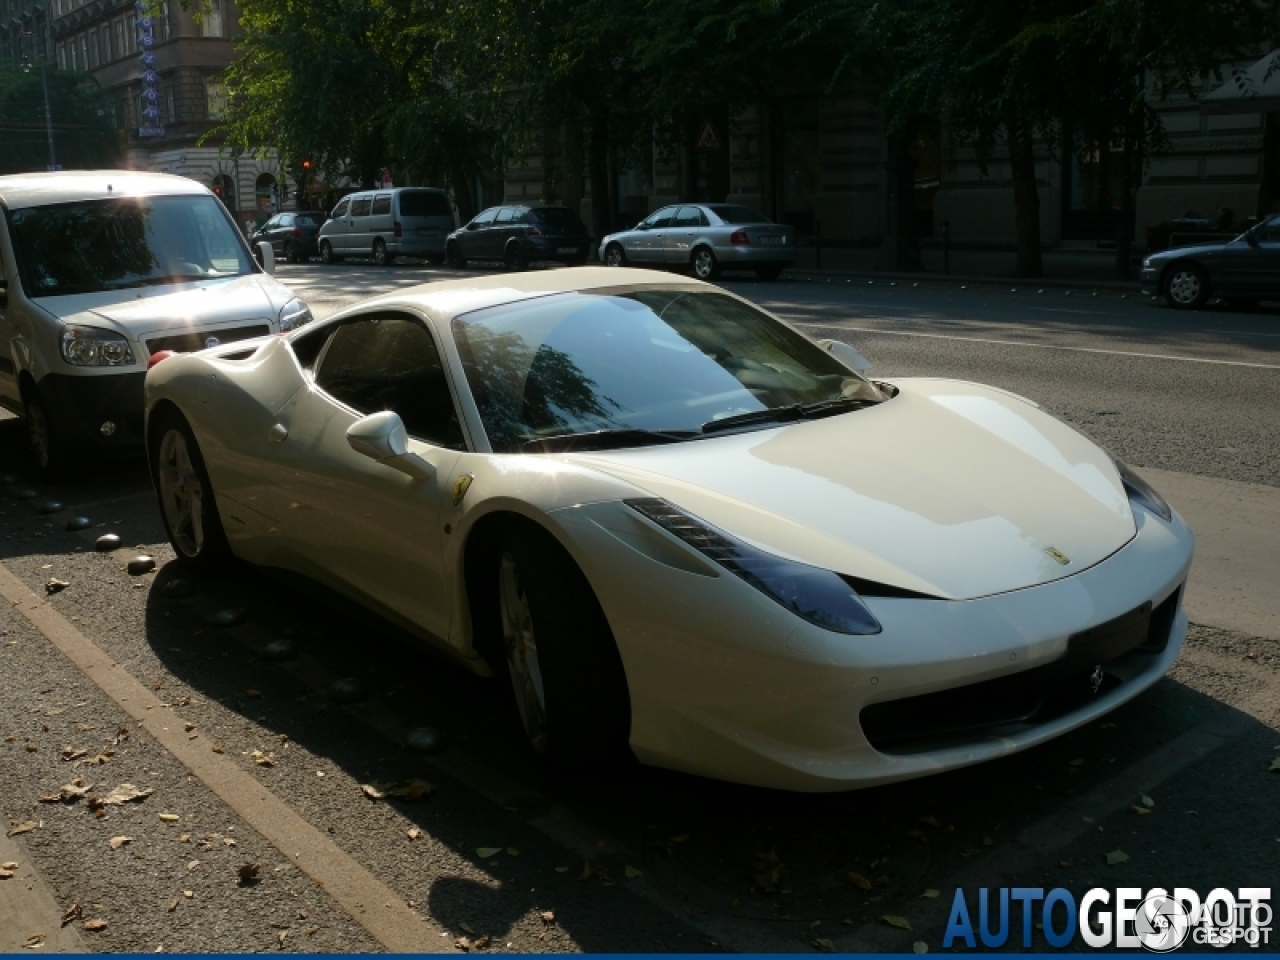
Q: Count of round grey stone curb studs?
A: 11